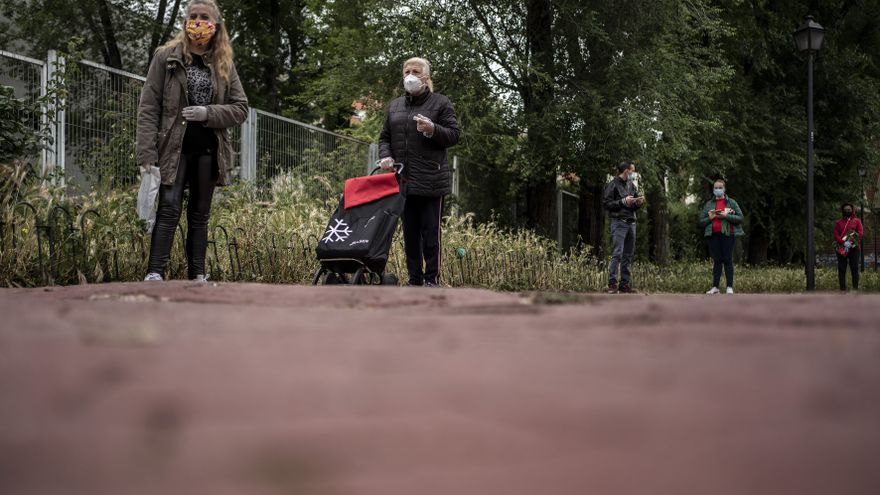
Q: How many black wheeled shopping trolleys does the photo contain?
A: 1